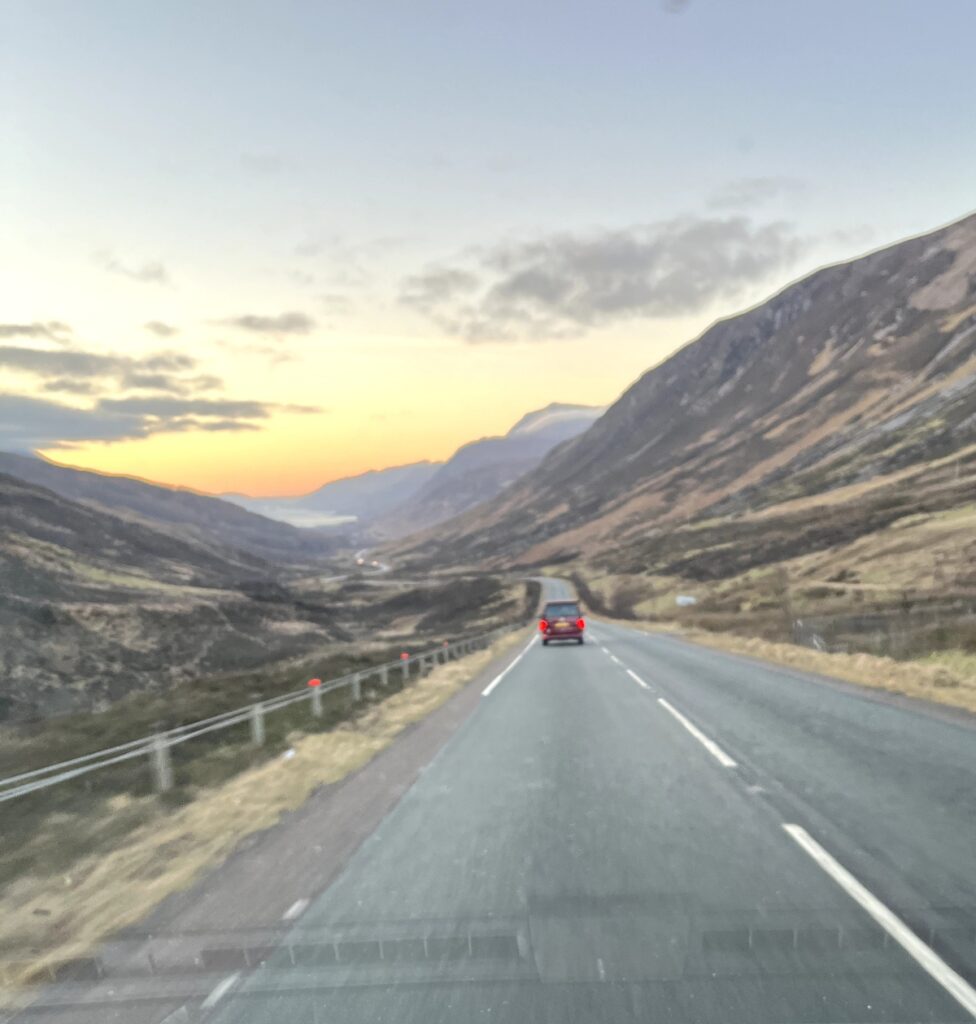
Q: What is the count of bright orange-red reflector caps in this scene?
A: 3